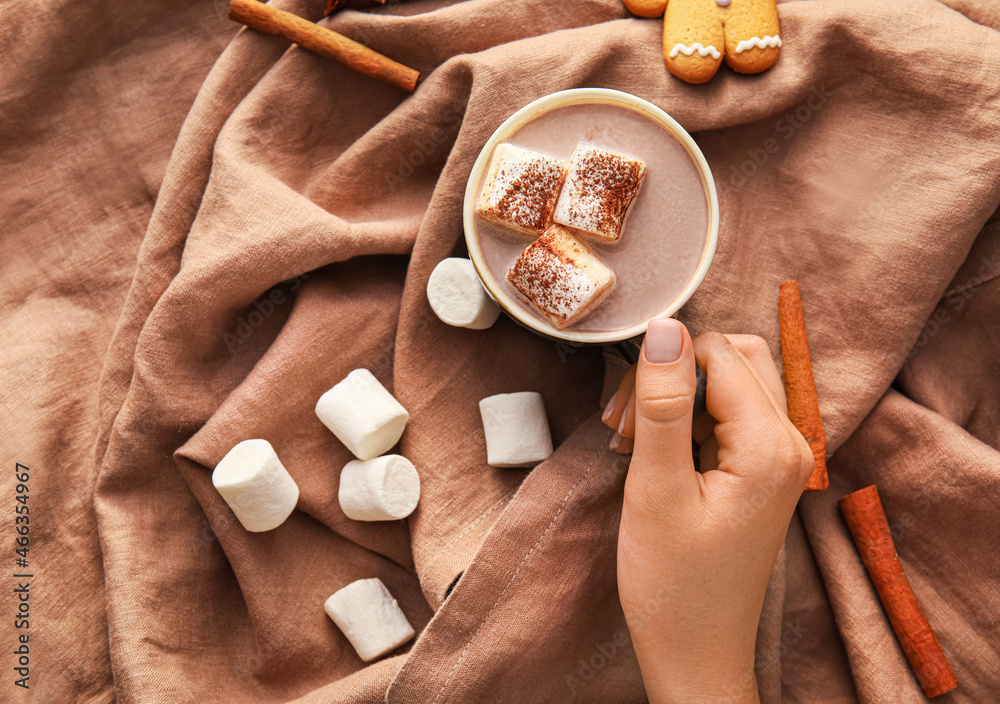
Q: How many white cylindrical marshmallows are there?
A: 6